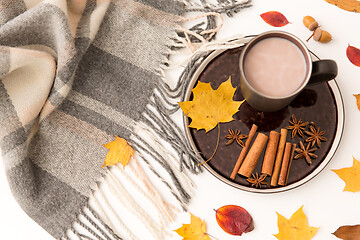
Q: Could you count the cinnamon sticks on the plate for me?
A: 5